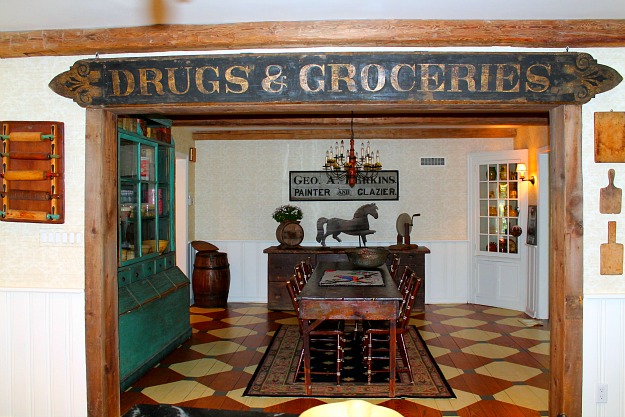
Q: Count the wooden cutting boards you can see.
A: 3